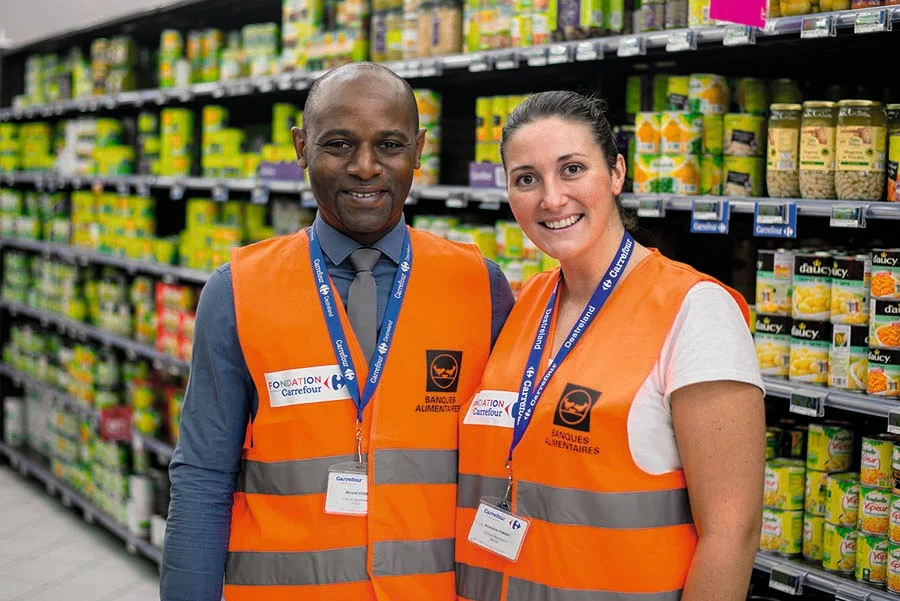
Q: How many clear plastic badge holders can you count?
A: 2